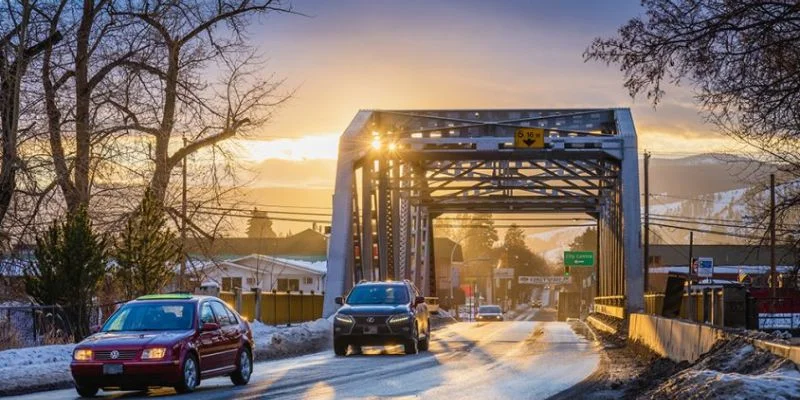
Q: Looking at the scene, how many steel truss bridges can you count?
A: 1